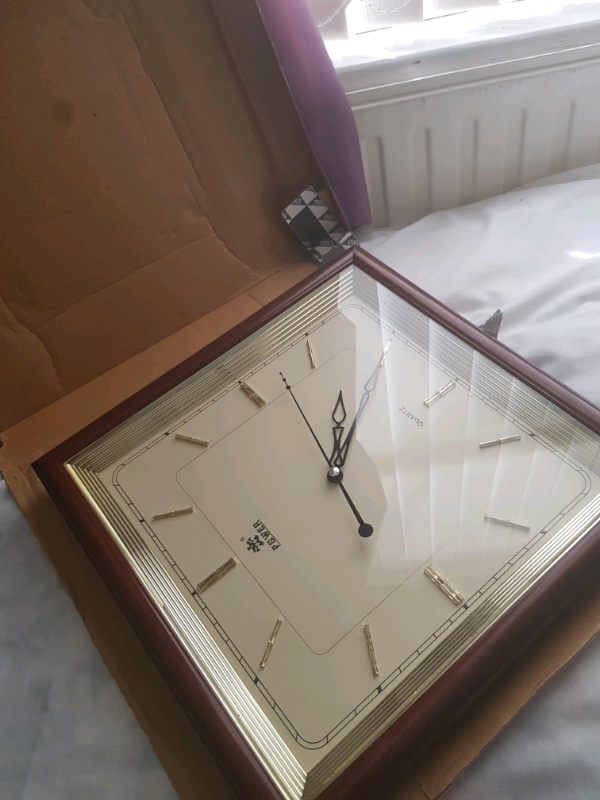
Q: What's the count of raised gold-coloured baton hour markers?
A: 12